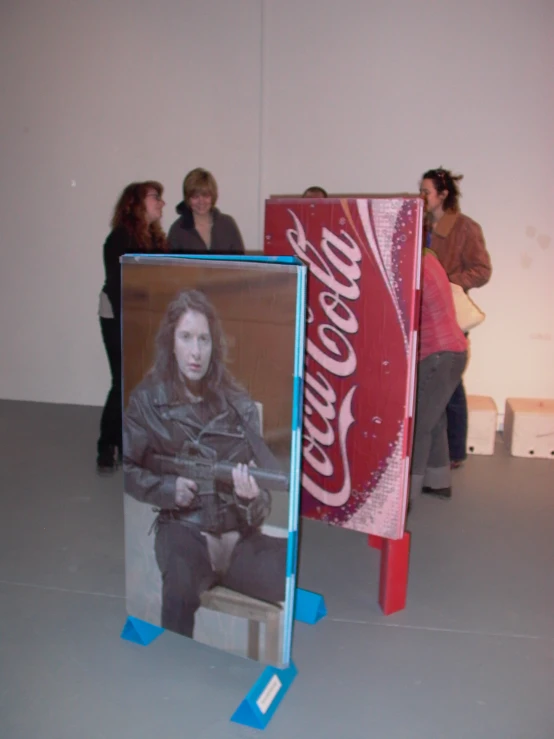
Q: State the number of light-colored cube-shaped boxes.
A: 2